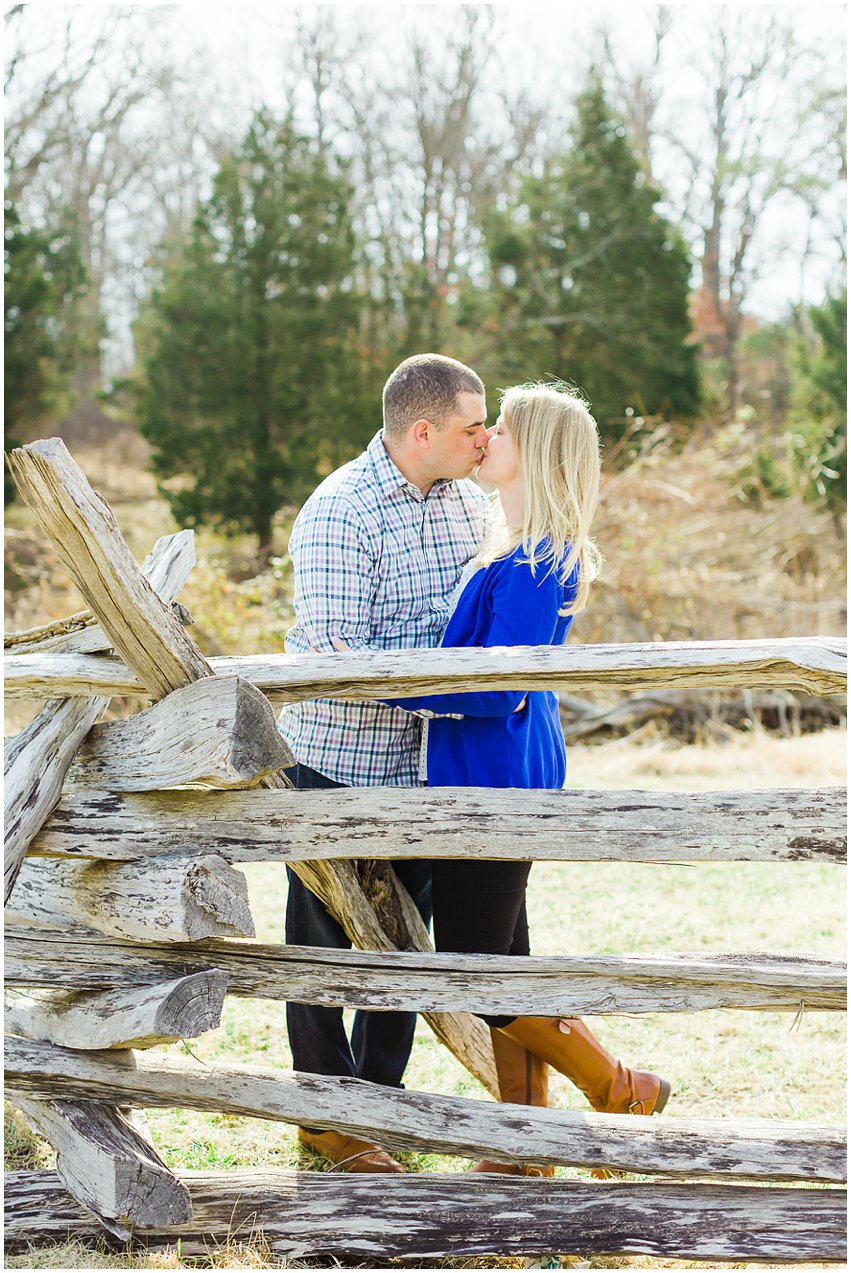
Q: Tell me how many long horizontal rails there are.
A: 5